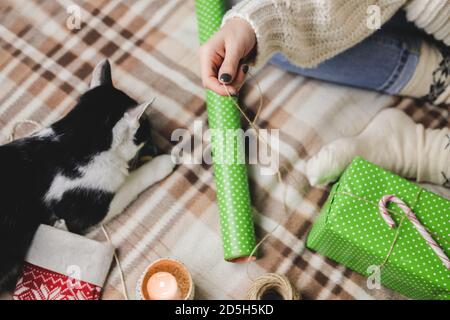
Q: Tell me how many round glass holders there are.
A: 1